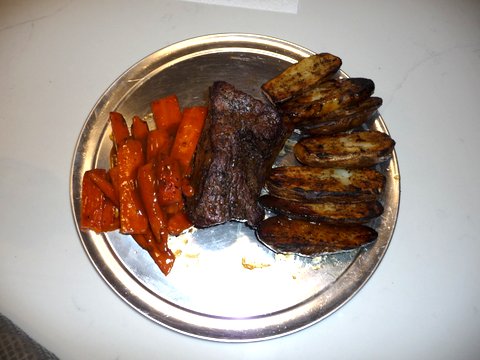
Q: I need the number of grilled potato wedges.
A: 7